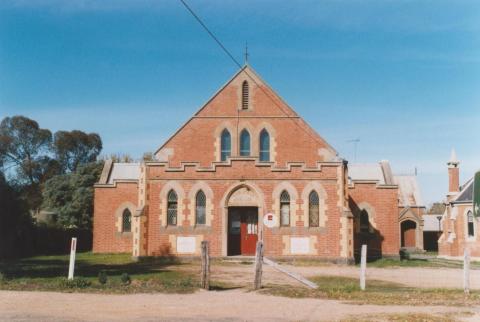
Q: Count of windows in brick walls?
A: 11